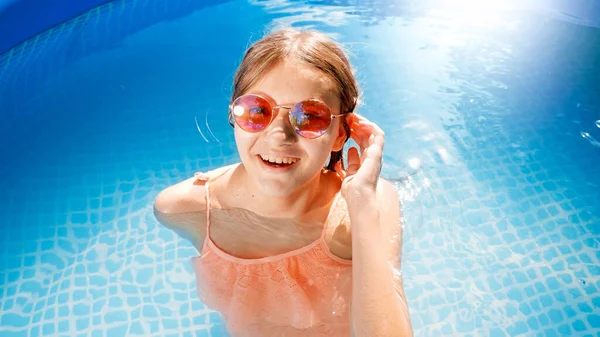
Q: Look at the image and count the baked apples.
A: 0